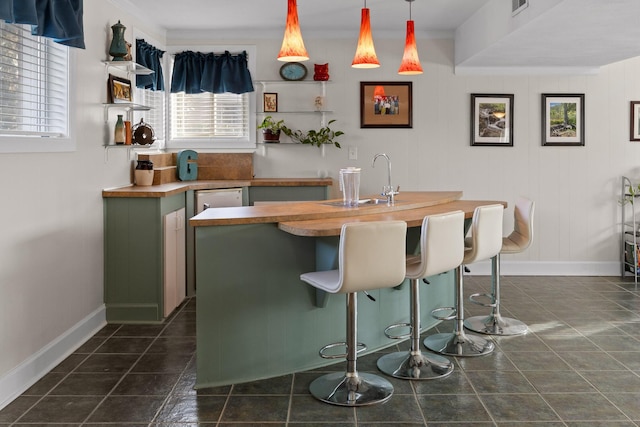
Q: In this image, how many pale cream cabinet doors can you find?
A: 2